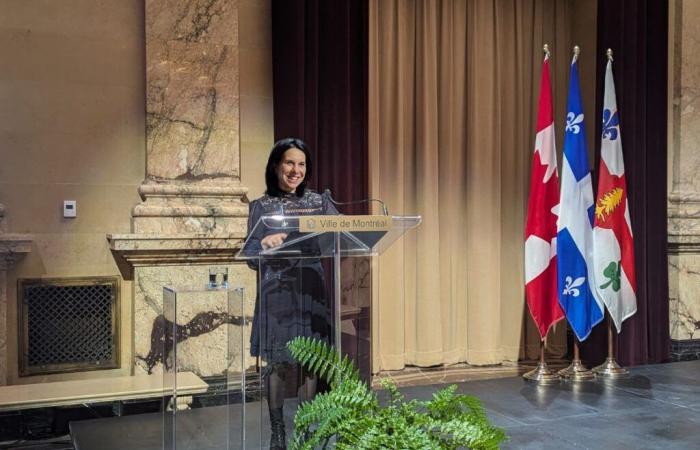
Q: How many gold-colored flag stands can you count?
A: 3